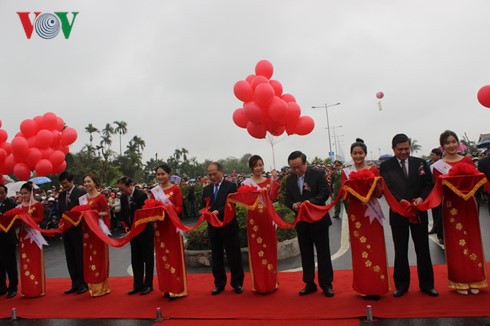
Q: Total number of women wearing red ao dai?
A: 6